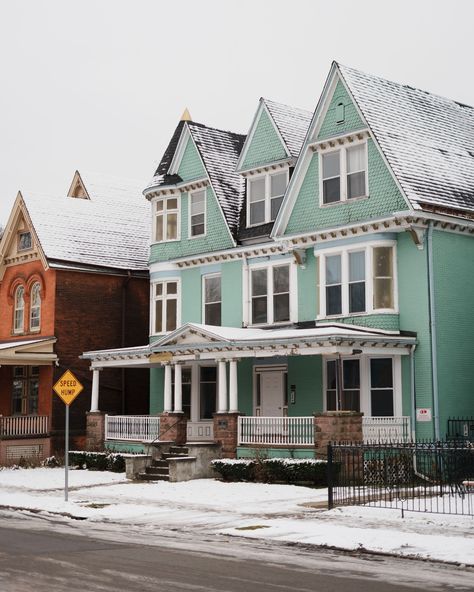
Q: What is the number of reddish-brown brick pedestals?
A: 4